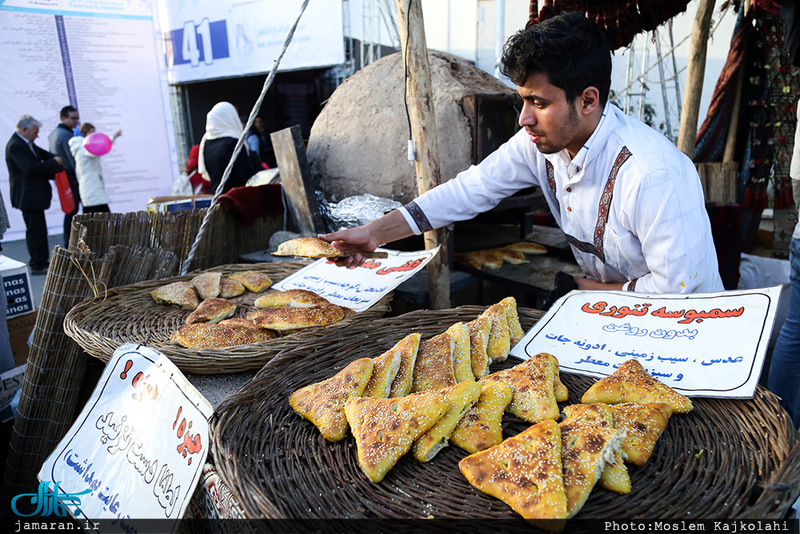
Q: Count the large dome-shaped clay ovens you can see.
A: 1